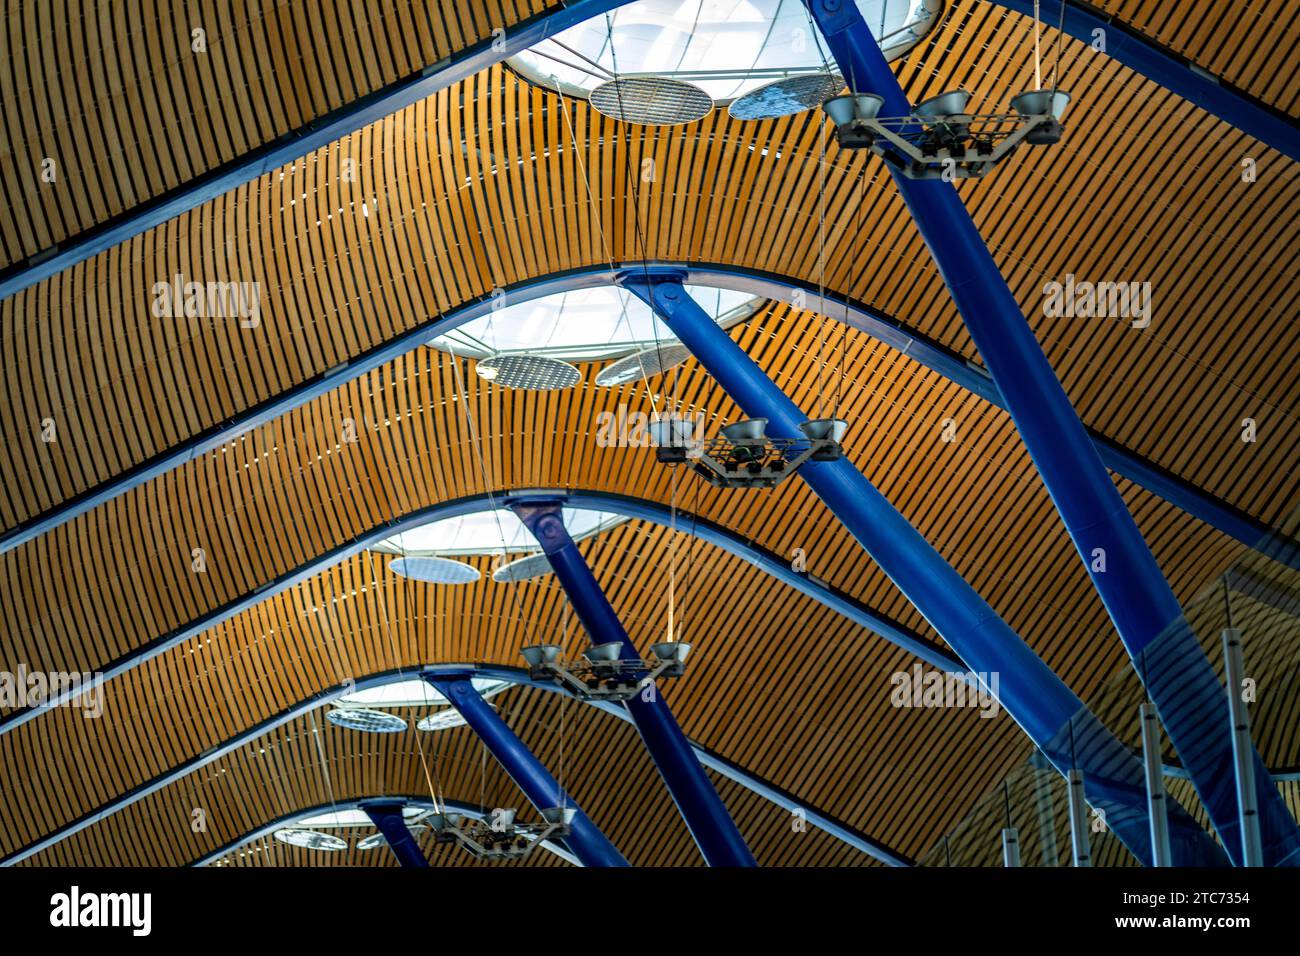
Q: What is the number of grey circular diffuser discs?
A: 10